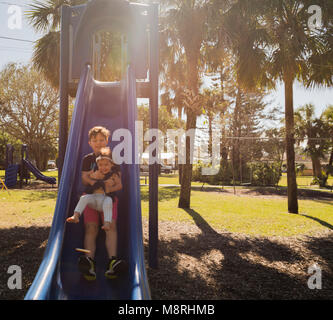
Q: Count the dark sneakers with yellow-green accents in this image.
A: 2